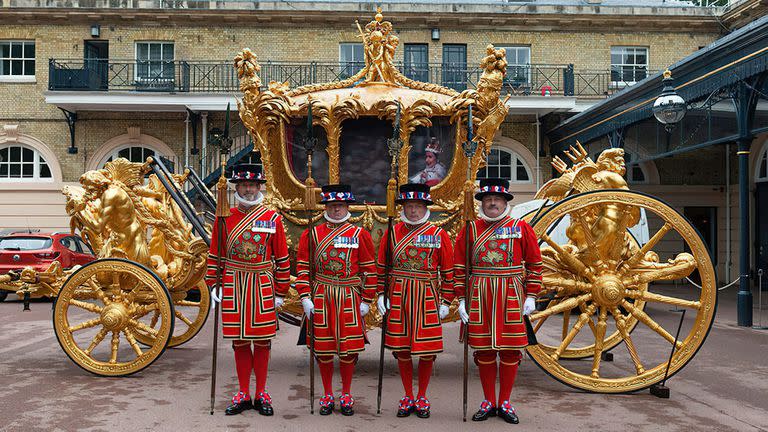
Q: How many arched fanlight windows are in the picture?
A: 5